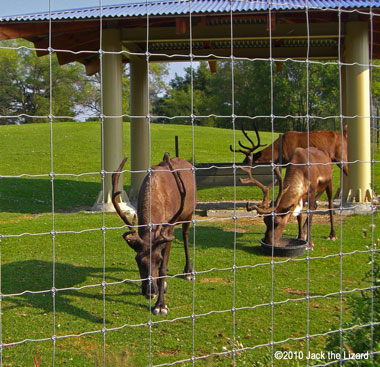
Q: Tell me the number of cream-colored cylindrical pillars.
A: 3